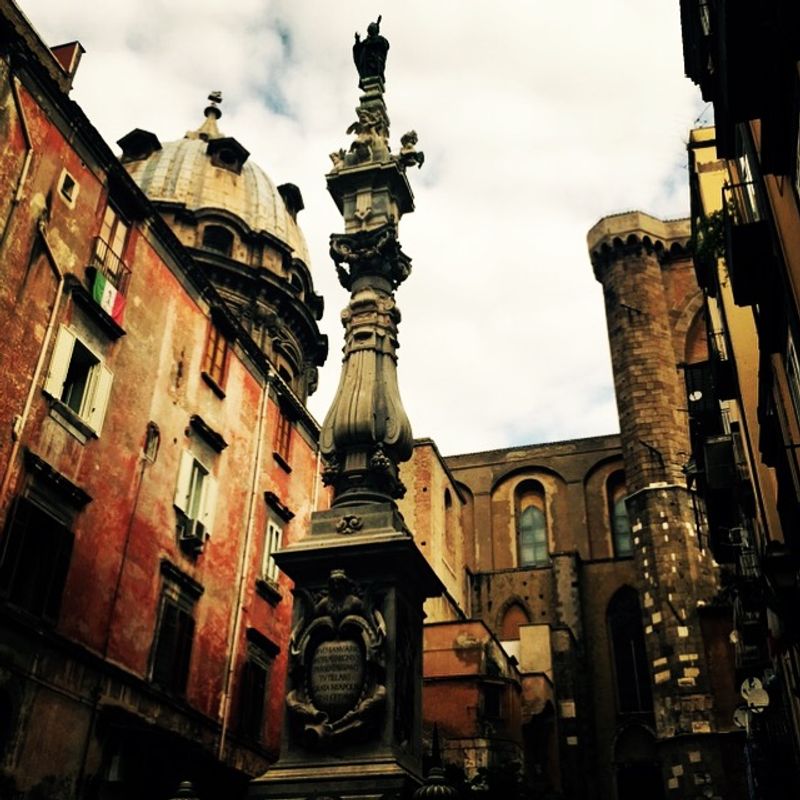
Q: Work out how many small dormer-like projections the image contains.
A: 3